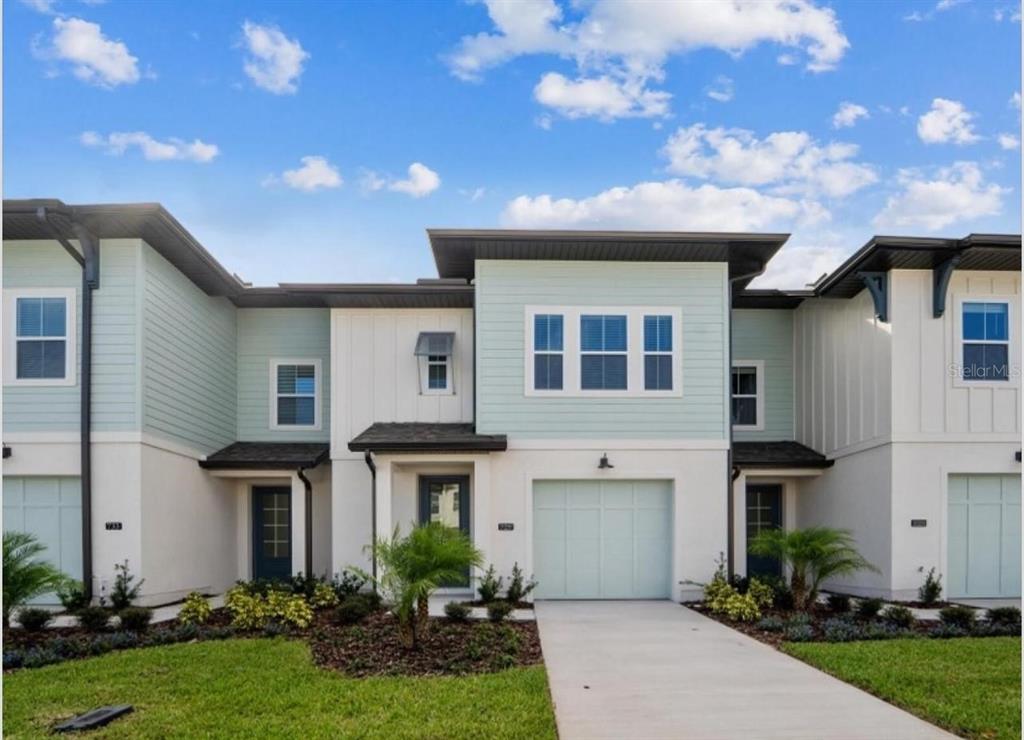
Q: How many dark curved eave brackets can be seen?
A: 3